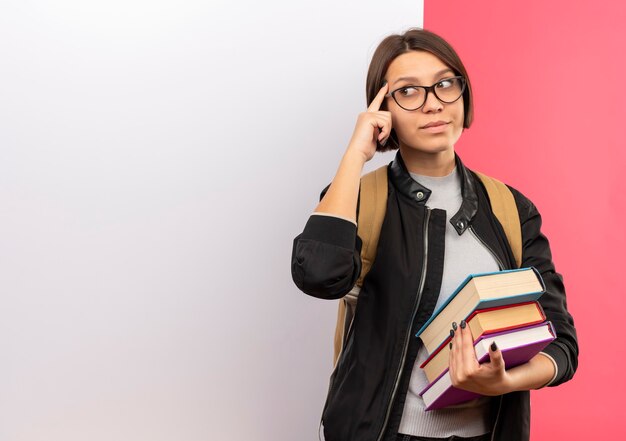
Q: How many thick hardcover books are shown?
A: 3